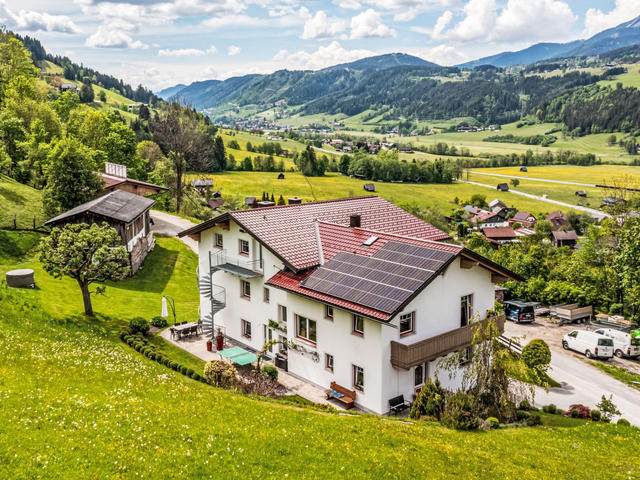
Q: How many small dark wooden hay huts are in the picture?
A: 5